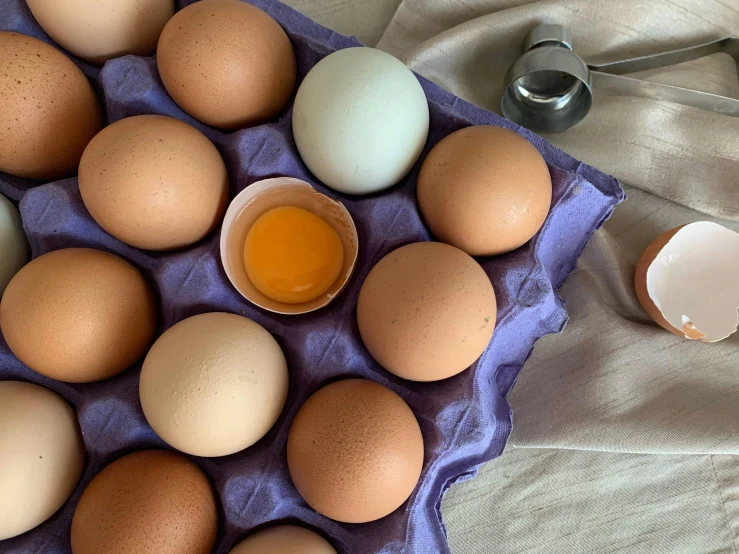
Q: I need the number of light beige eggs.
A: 3